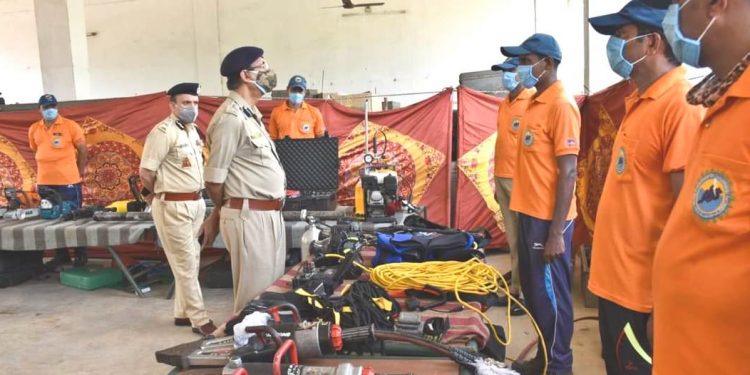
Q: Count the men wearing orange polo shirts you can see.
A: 6